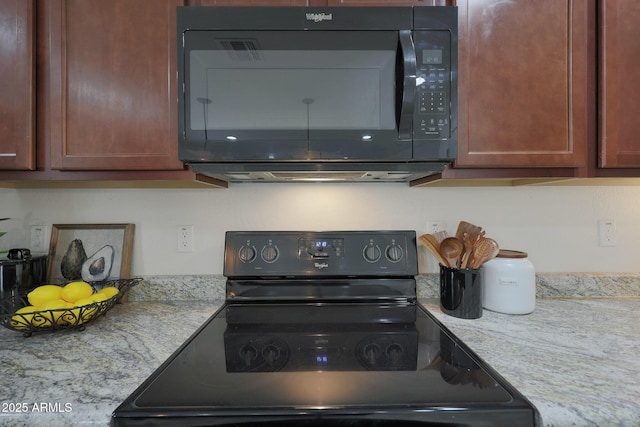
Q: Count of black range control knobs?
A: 4